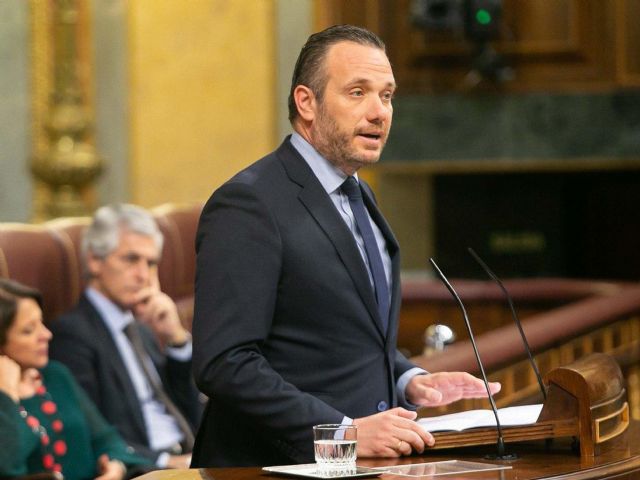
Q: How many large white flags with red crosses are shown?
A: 0